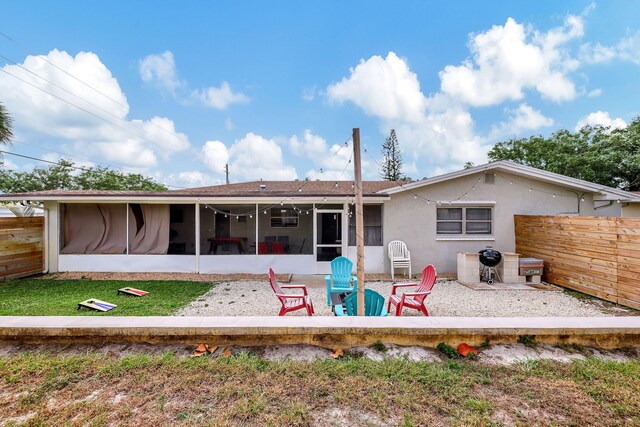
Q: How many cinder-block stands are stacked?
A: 2